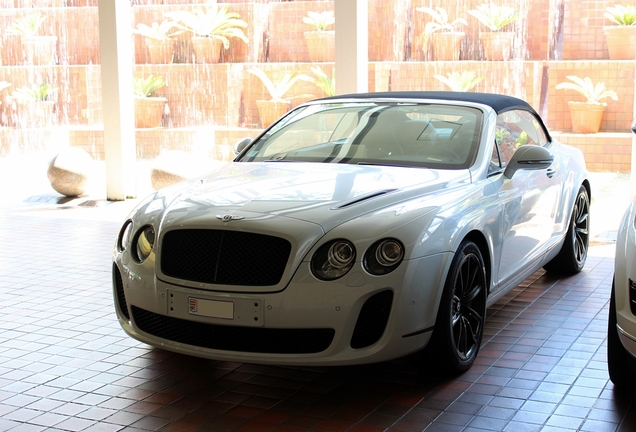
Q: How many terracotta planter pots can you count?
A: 11